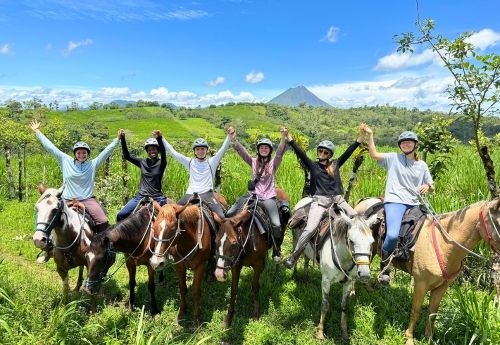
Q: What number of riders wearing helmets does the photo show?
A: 6